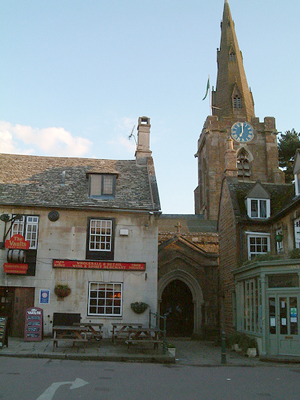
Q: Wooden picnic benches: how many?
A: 4